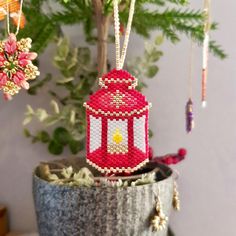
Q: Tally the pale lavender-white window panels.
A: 3